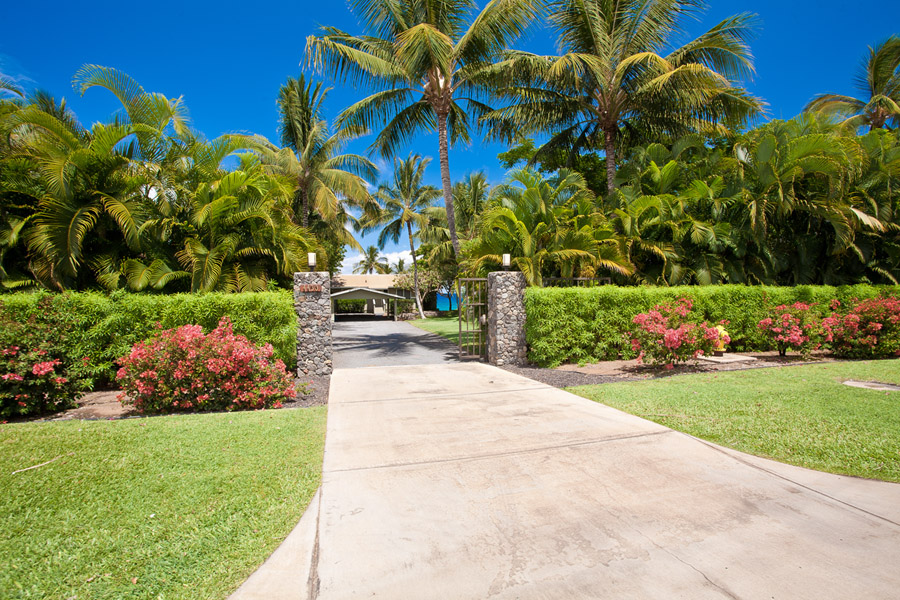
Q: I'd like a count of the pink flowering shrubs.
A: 5